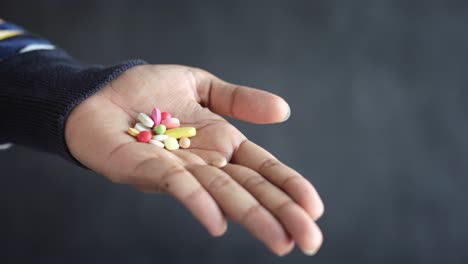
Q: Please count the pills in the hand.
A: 13